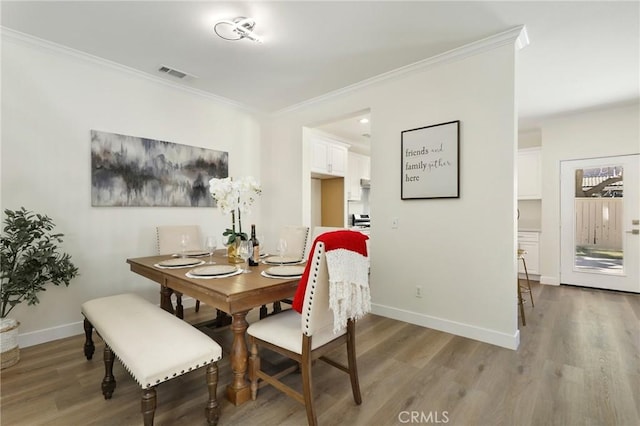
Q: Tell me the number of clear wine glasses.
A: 6